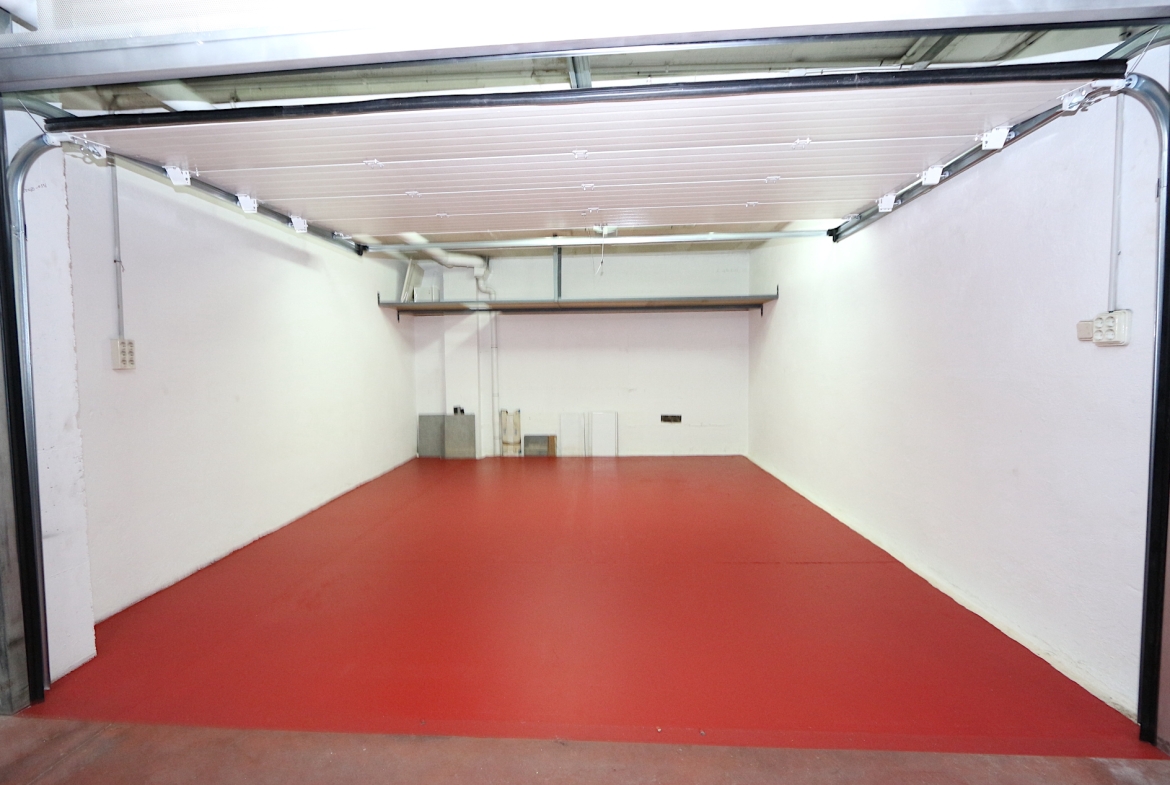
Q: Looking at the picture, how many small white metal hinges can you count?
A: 9